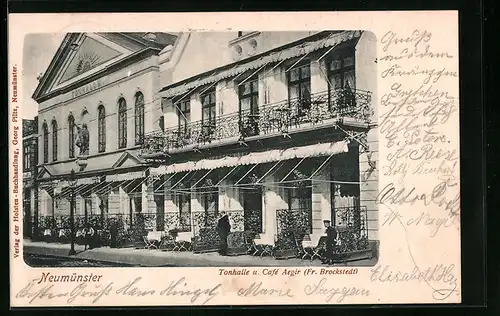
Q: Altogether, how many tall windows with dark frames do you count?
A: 11